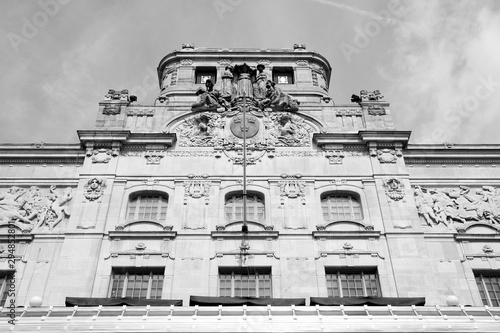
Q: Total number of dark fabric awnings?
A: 3